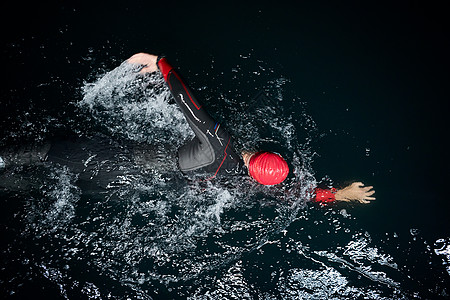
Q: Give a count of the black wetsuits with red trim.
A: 1